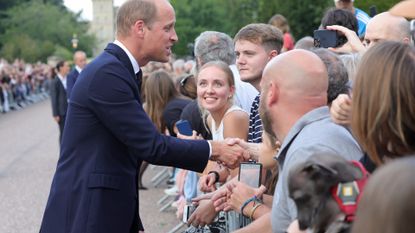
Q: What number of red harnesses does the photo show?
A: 1